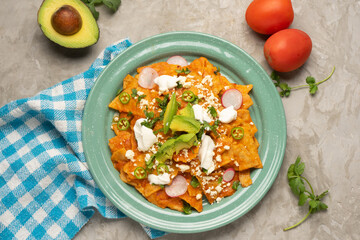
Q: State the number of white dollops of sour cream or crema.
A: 6